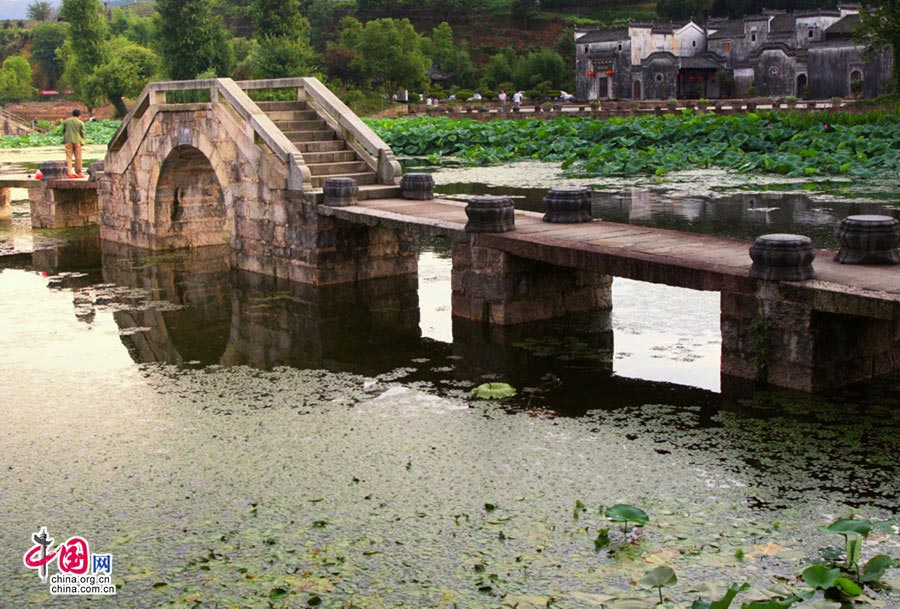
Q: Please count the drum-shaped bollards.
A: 8